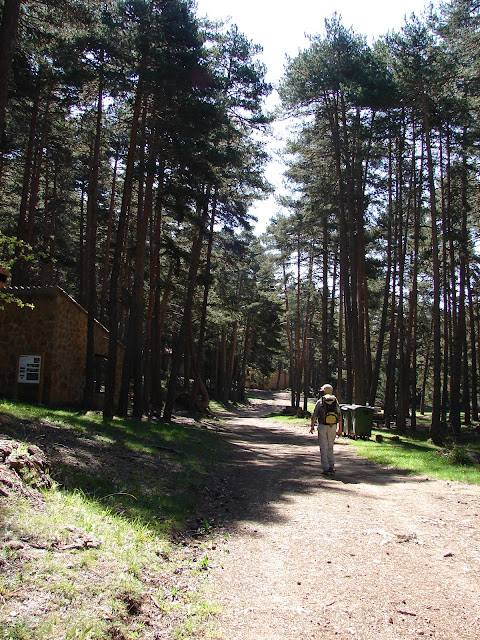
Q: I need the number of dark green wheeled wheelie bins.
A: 2